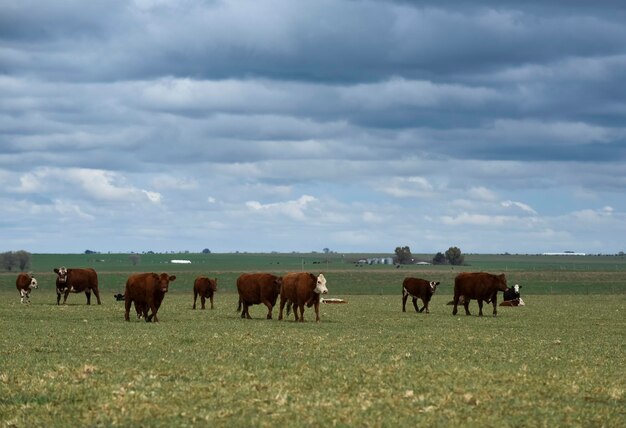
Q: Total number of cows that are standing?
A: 8